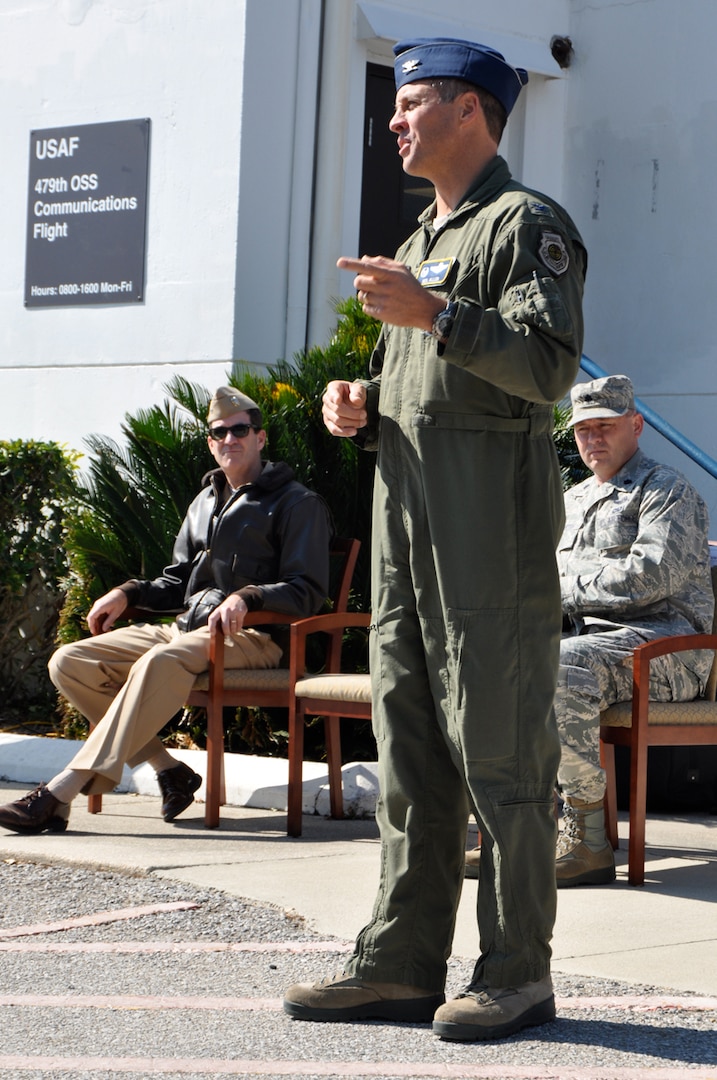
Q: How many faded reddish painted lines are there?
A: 4